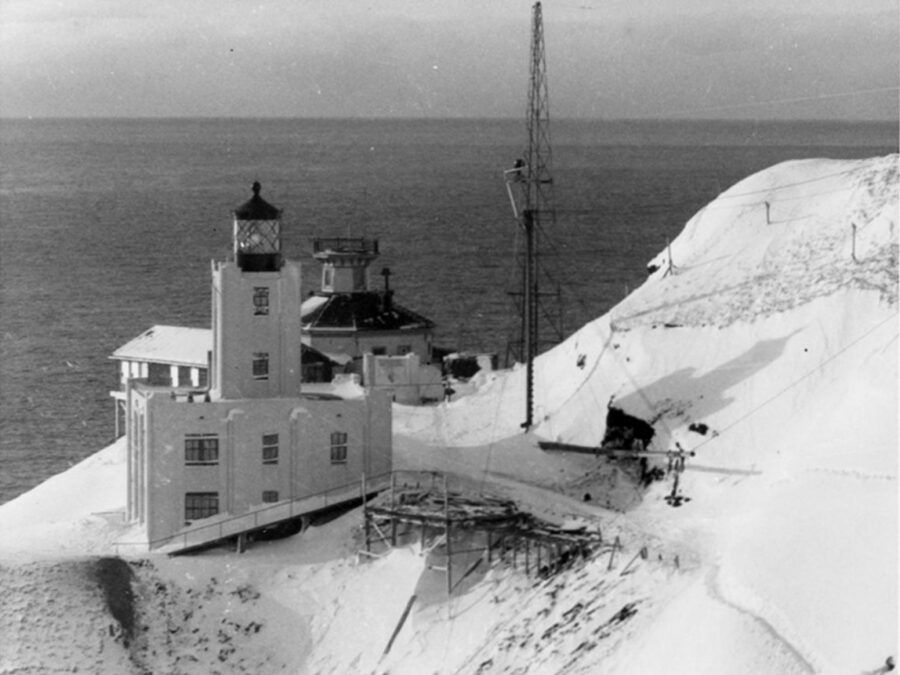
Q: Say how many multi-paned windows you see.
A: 7